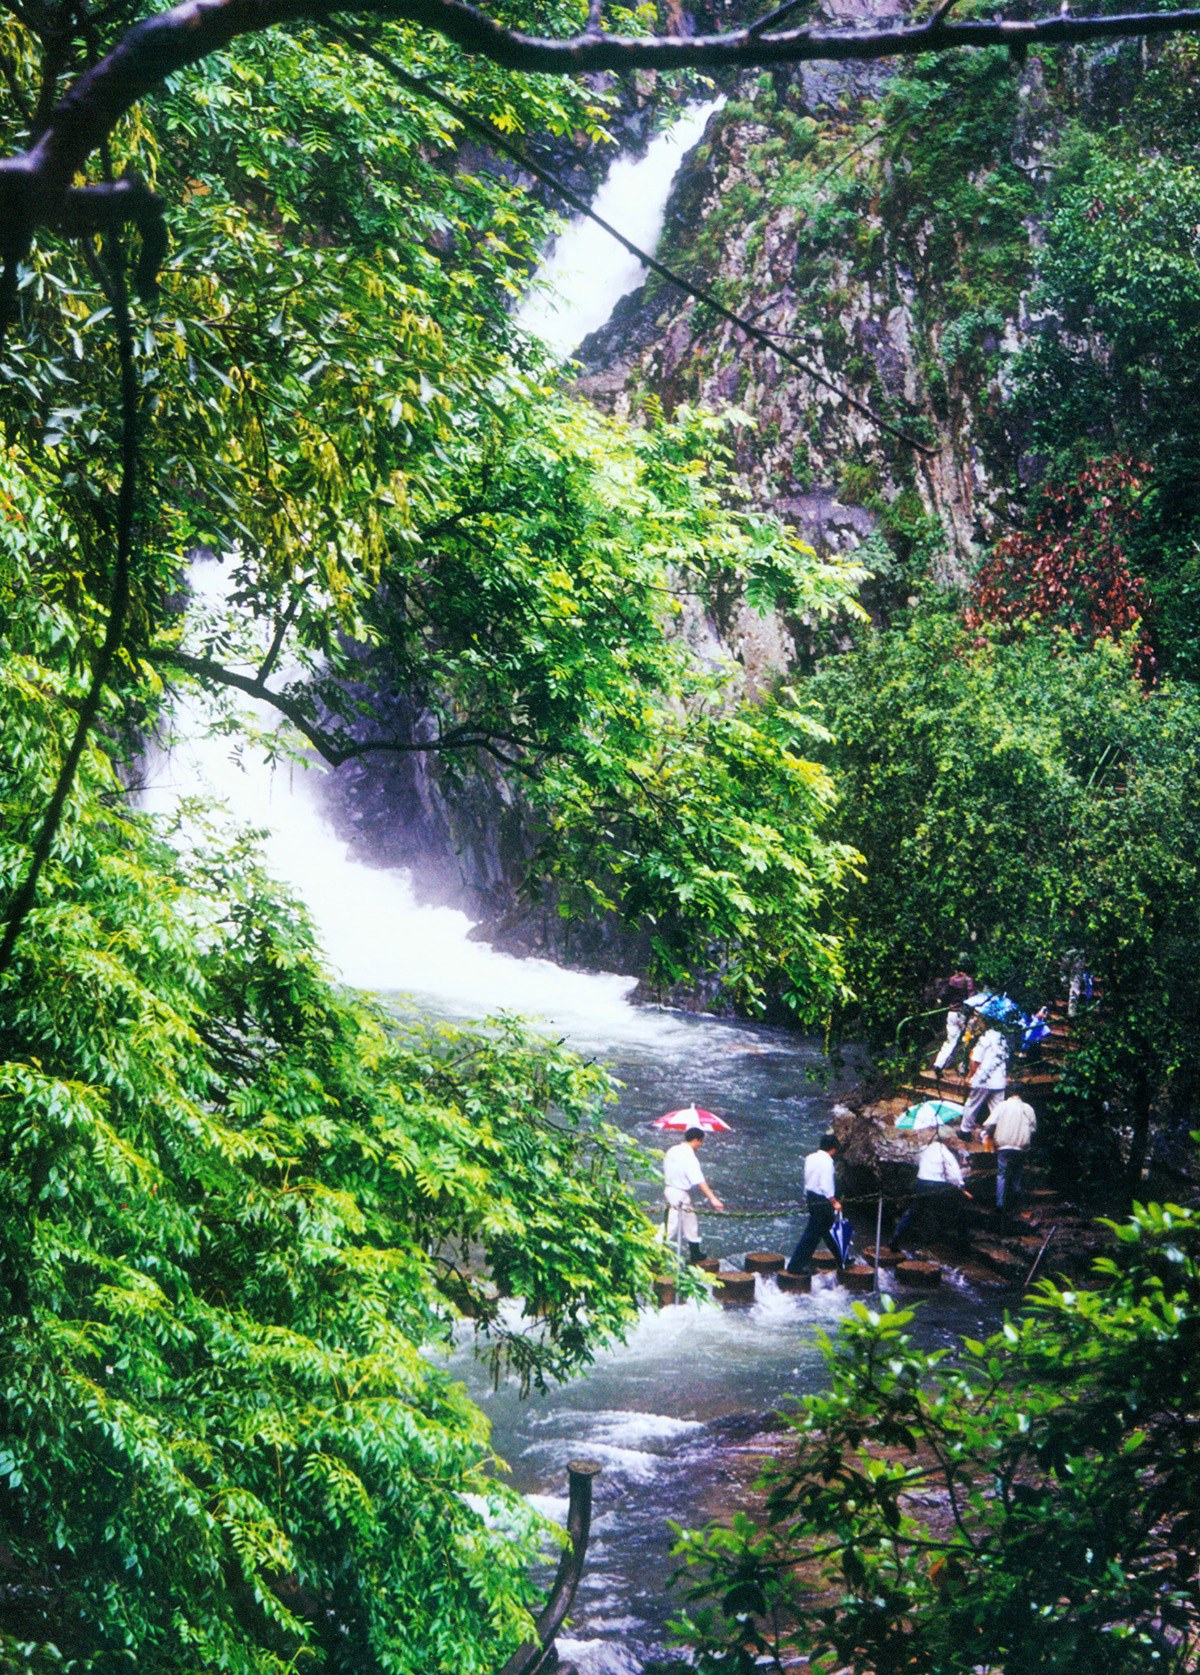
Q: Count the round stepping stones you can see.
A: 9